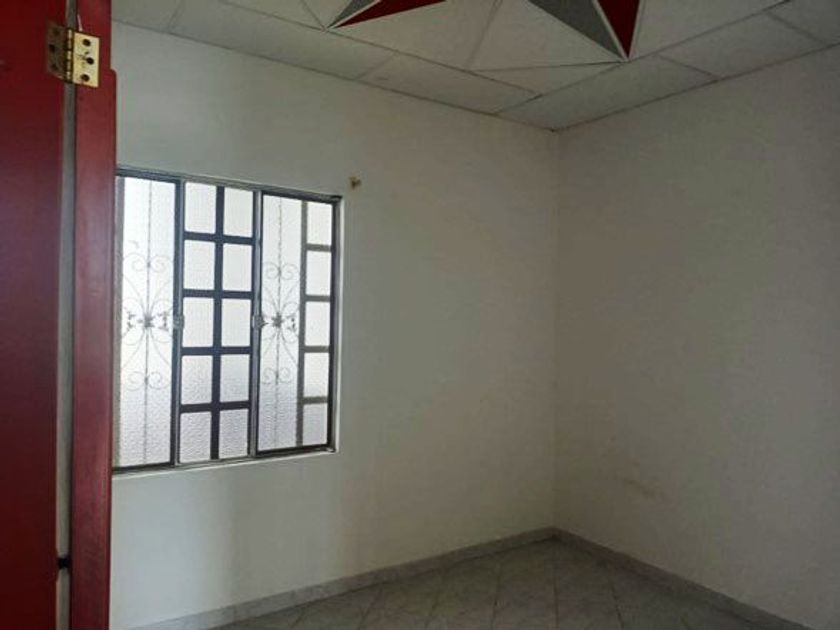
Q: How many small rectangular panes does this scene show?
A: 15